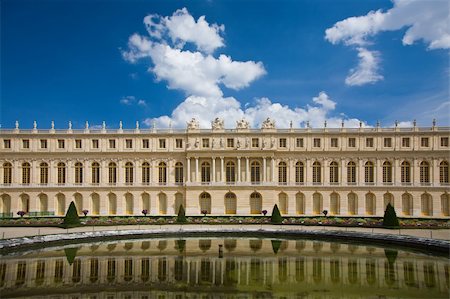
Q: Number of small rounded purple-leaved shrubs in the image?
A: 6